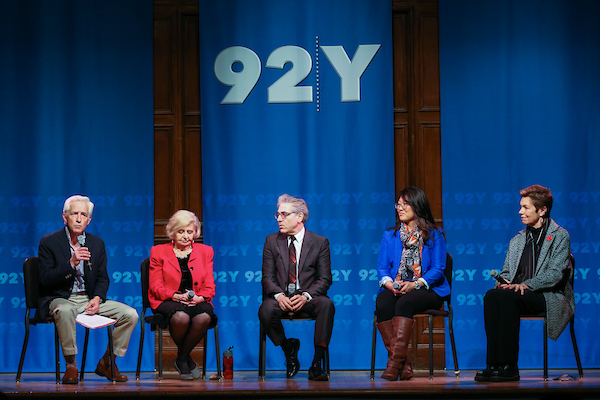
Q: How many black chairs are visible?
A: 5